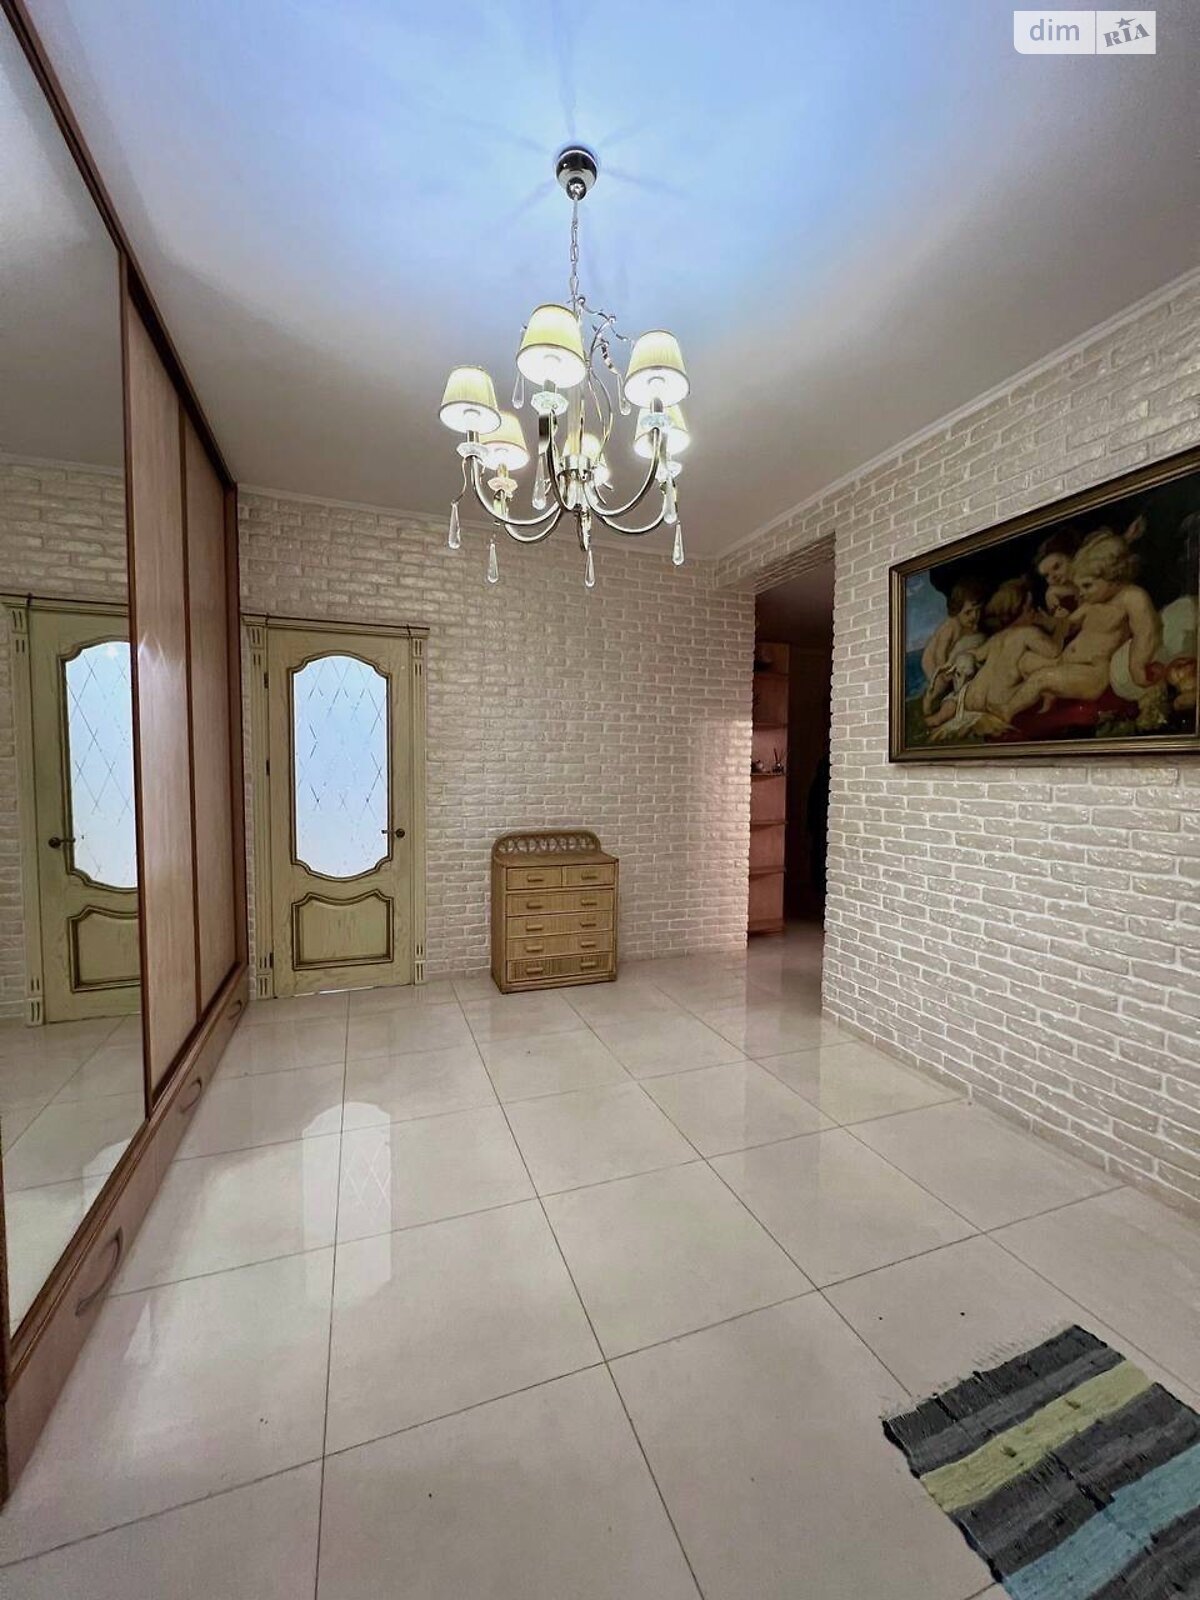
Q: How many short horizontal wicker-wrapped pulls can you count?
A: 10